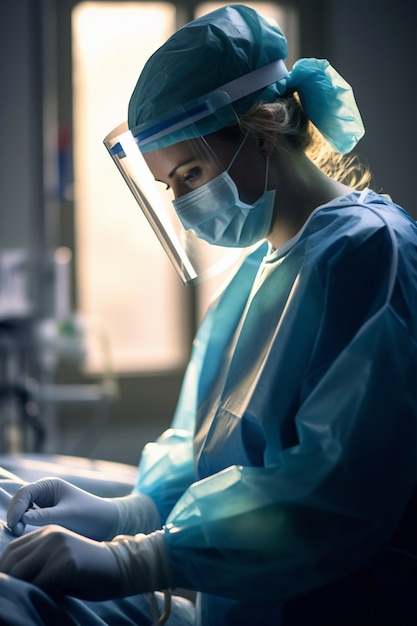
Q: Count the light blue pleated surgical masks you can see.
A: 1